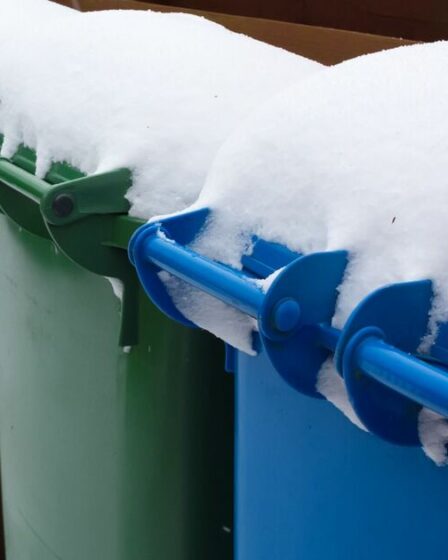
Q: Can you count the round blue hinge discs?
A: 3